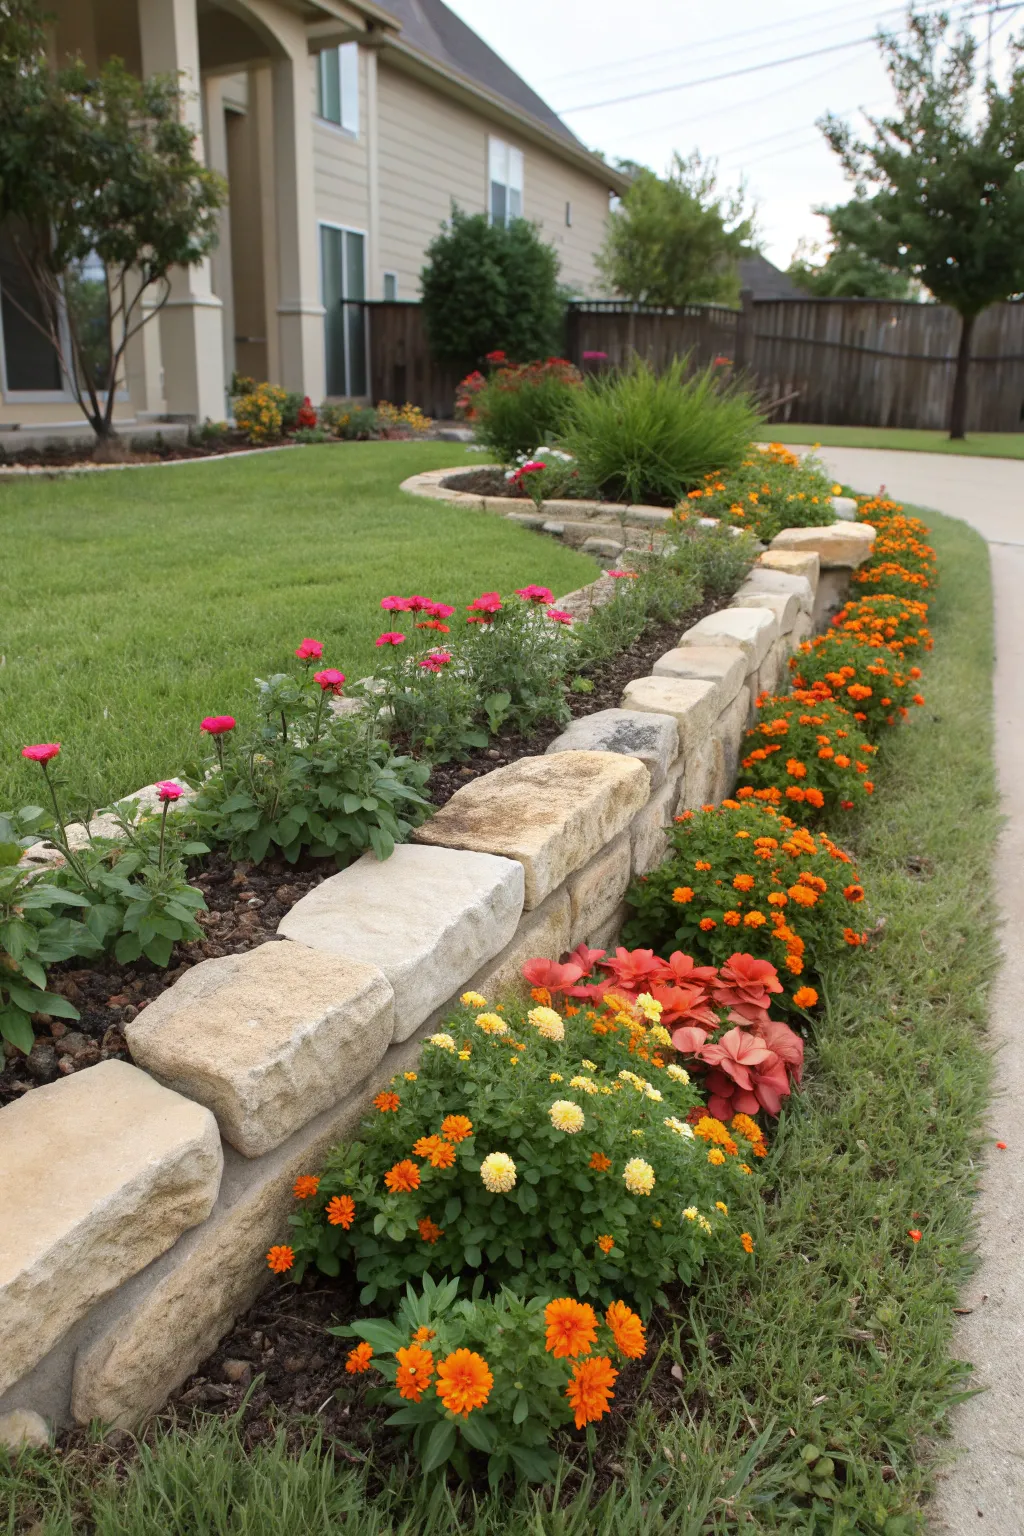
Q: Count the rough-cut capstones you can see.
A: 12